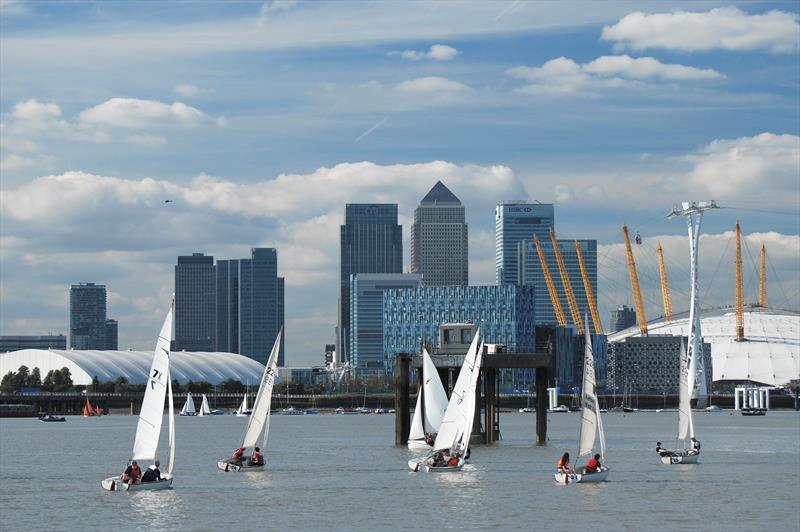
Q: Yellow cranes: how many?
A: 7